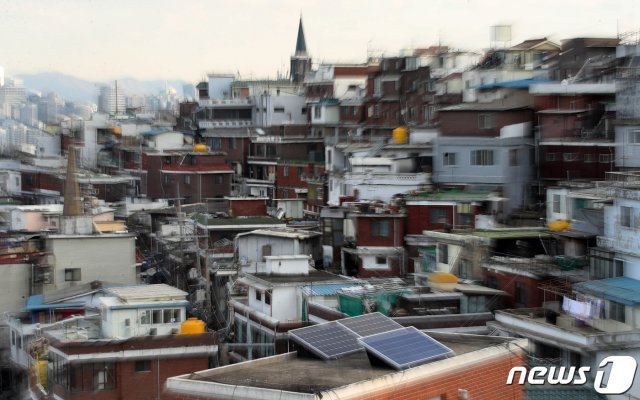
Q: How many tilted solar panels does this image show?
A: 3